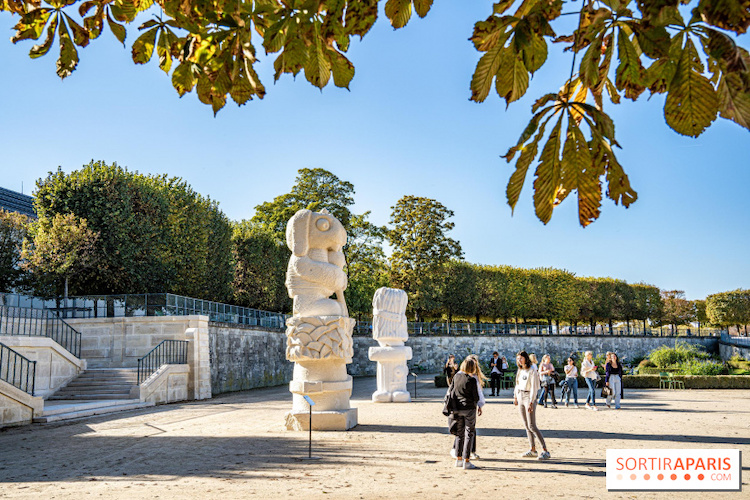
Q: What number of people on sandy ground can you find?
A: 12